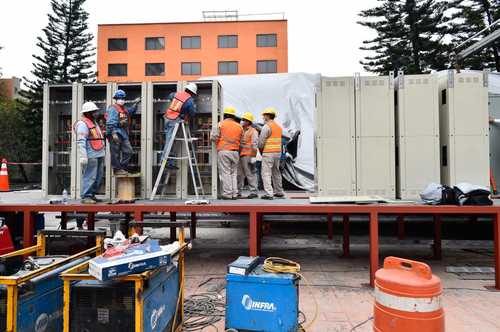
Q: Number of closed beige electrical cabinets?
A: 4